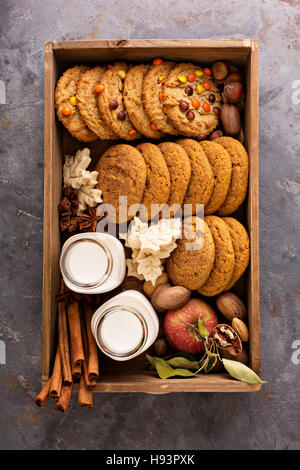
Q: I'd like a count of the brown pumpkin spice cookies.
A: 9